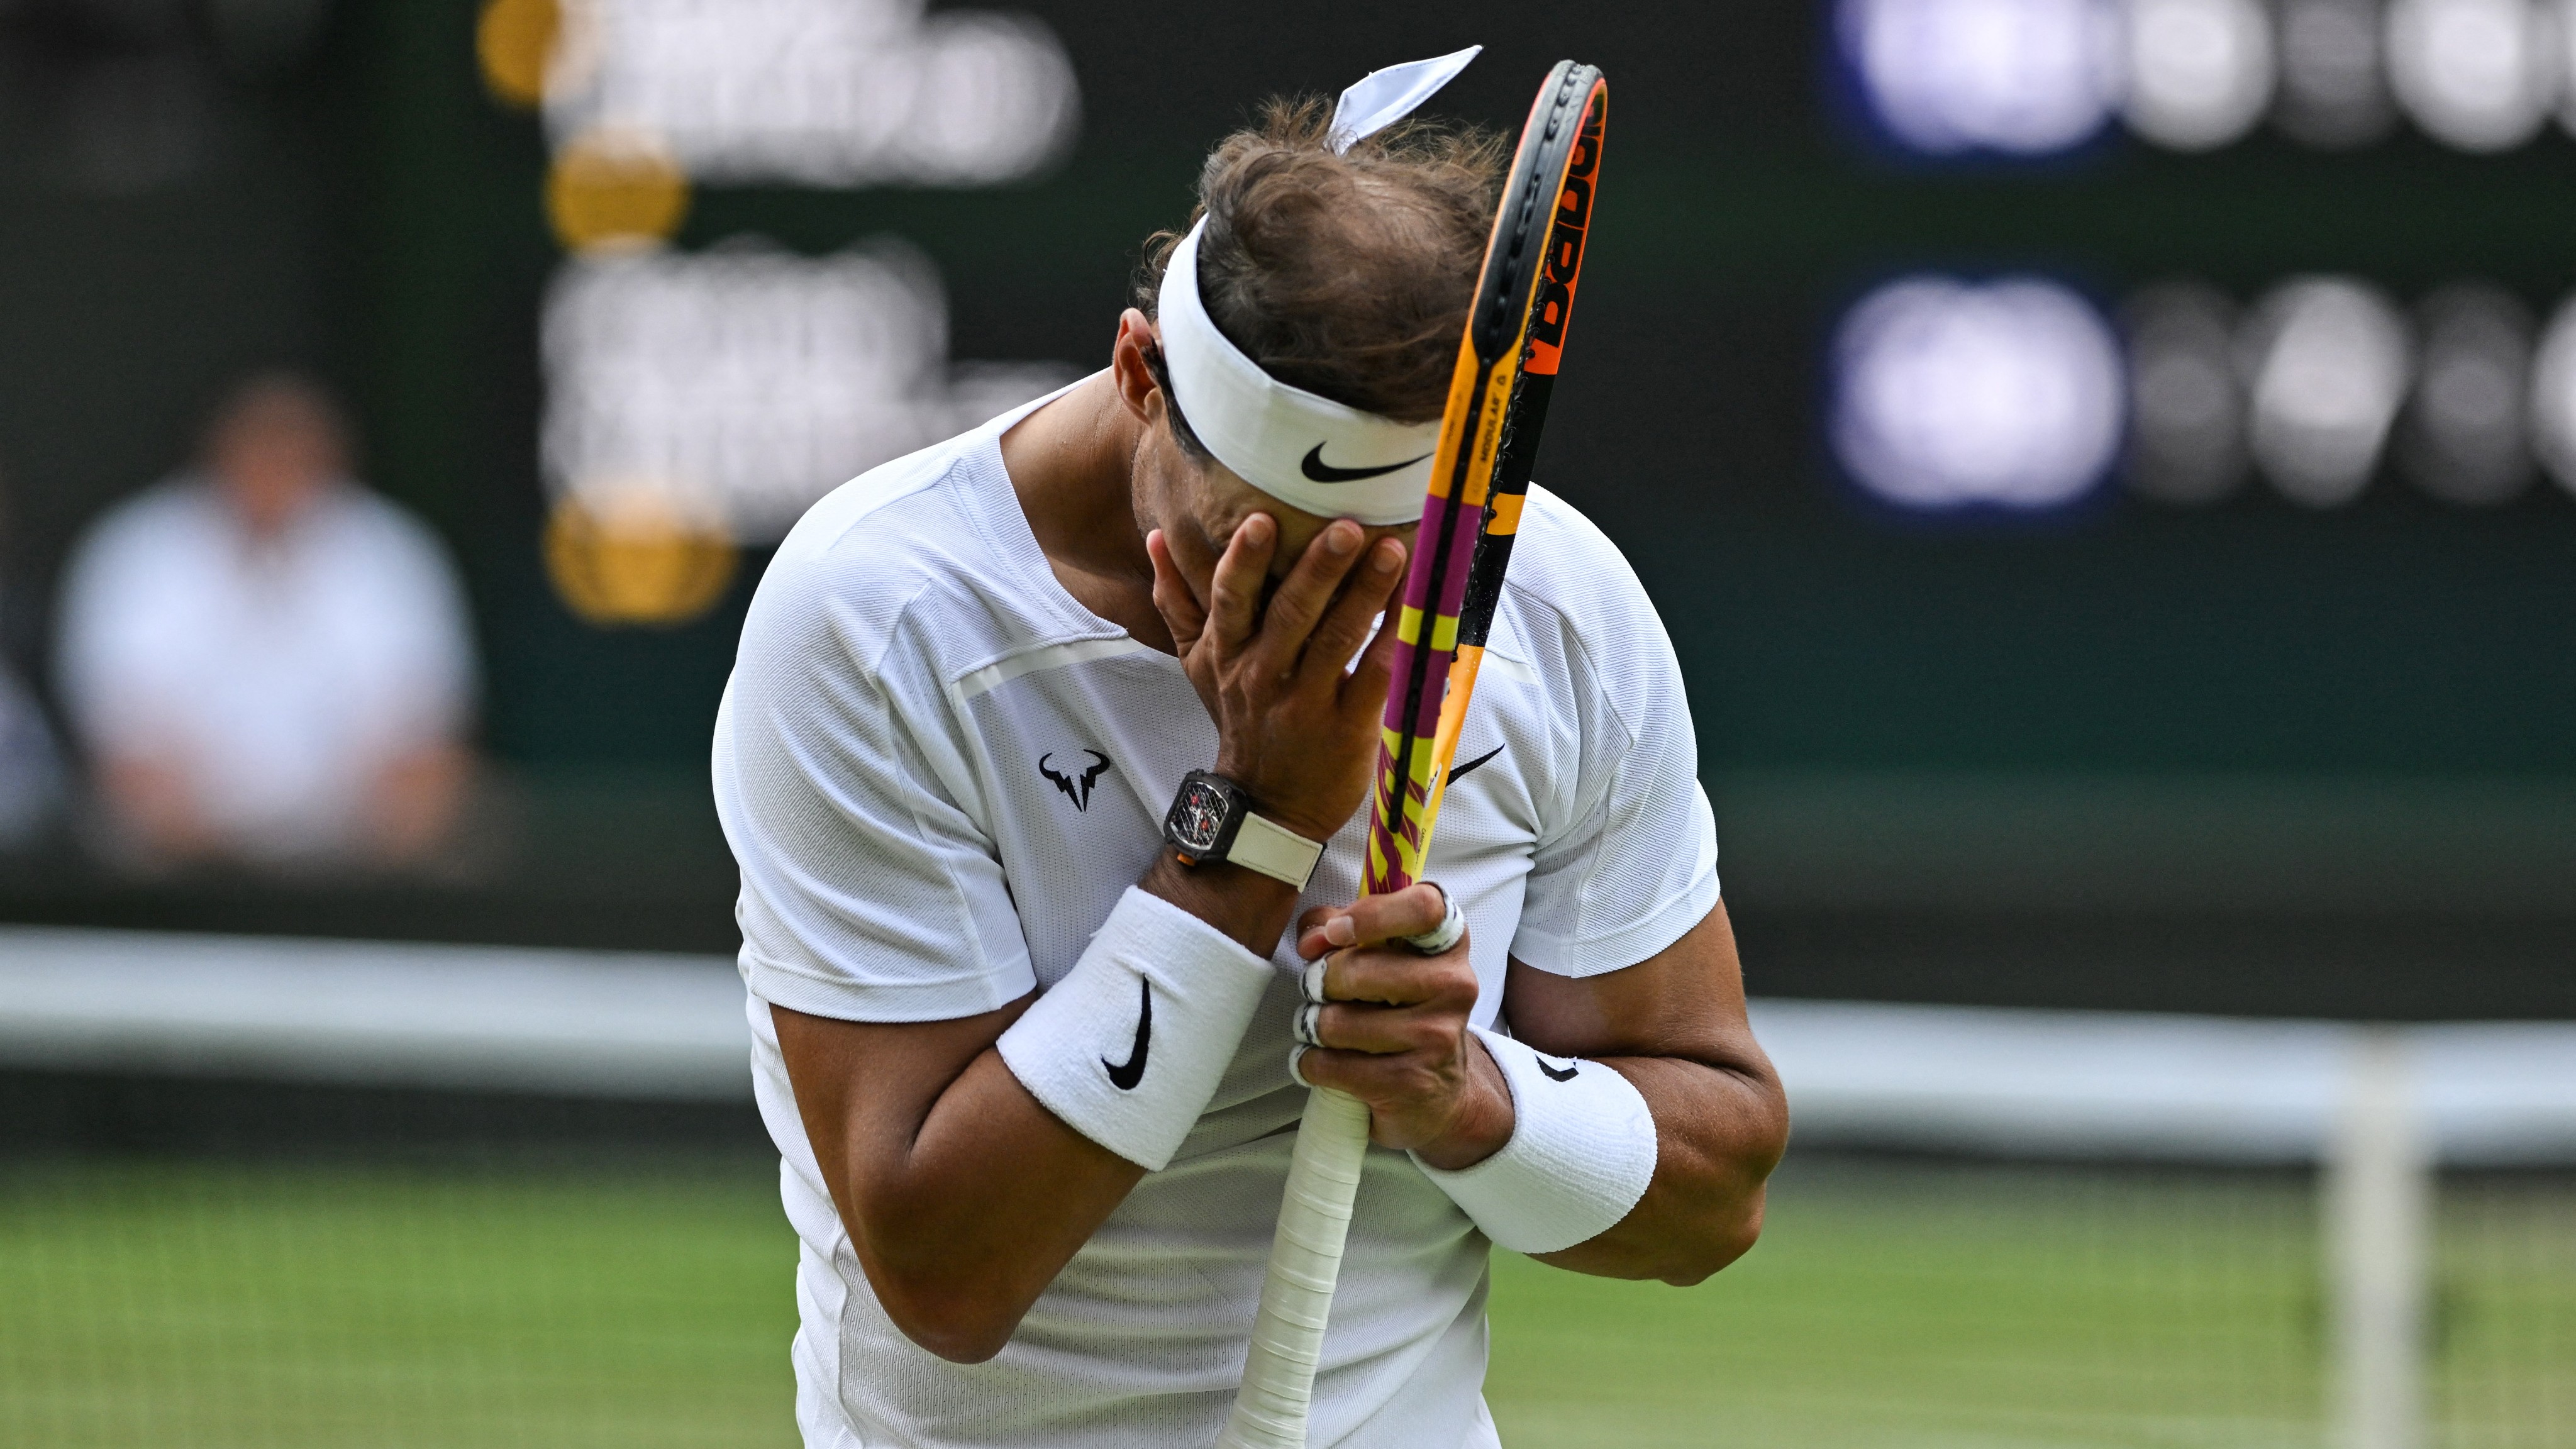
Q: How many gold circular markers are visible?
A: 3